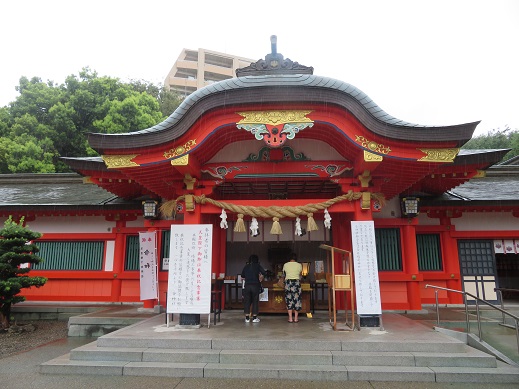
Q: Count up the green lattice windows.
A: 5